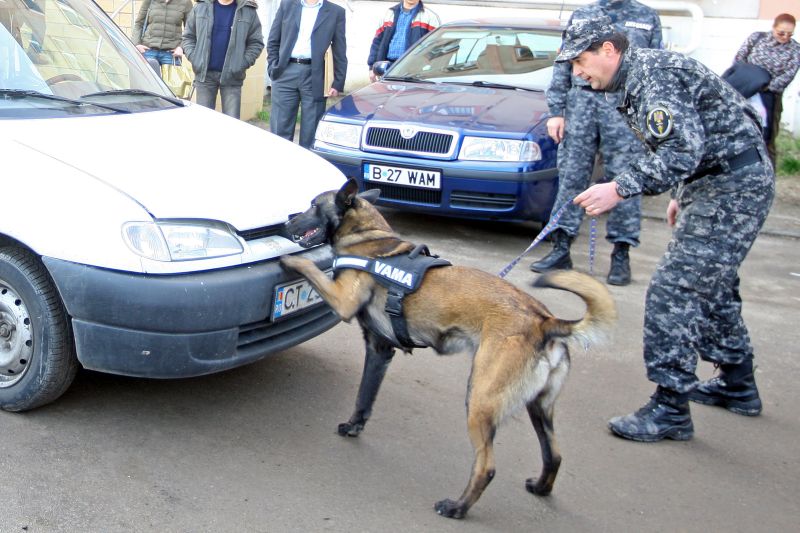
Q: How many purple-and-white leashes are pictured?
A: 1